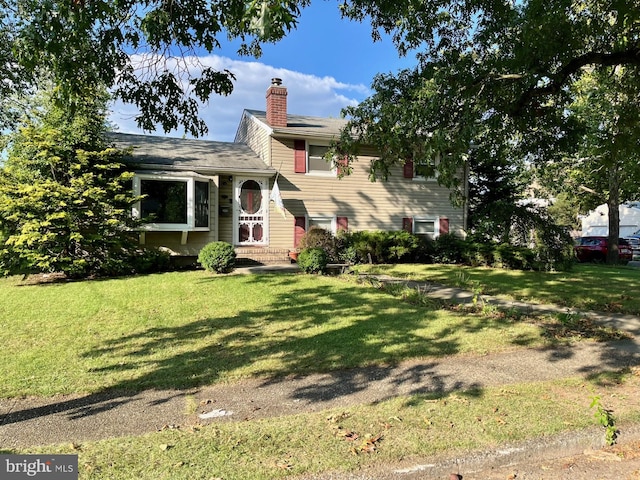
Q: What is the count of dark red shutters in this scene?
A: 7